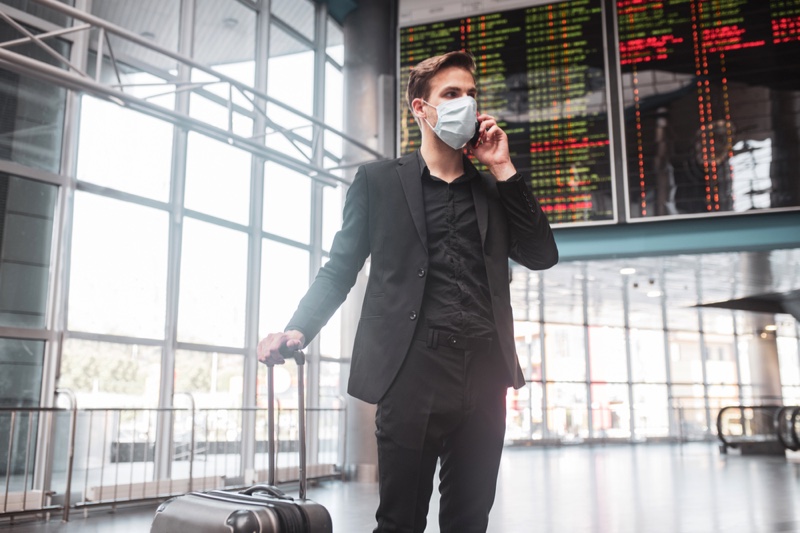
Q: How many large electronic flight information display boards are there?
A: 2